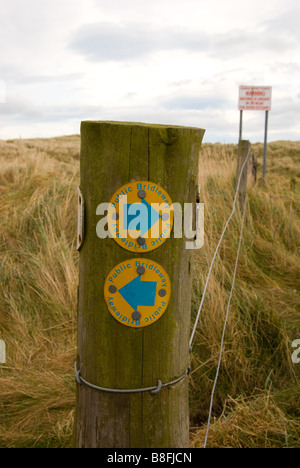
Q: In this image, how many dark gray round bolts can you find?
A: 8